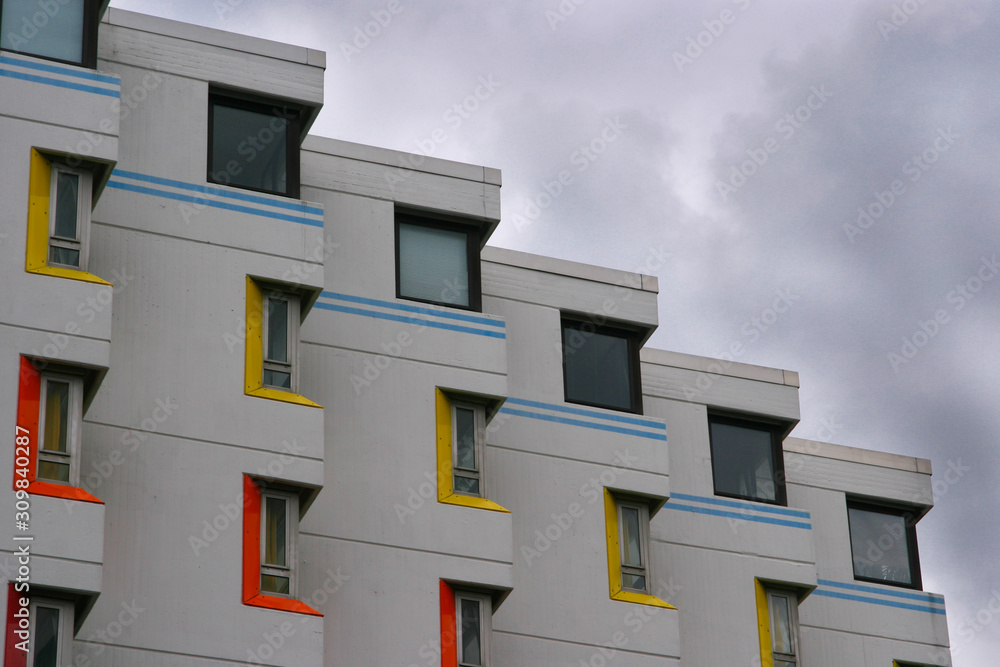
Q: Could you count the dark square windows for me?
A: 6